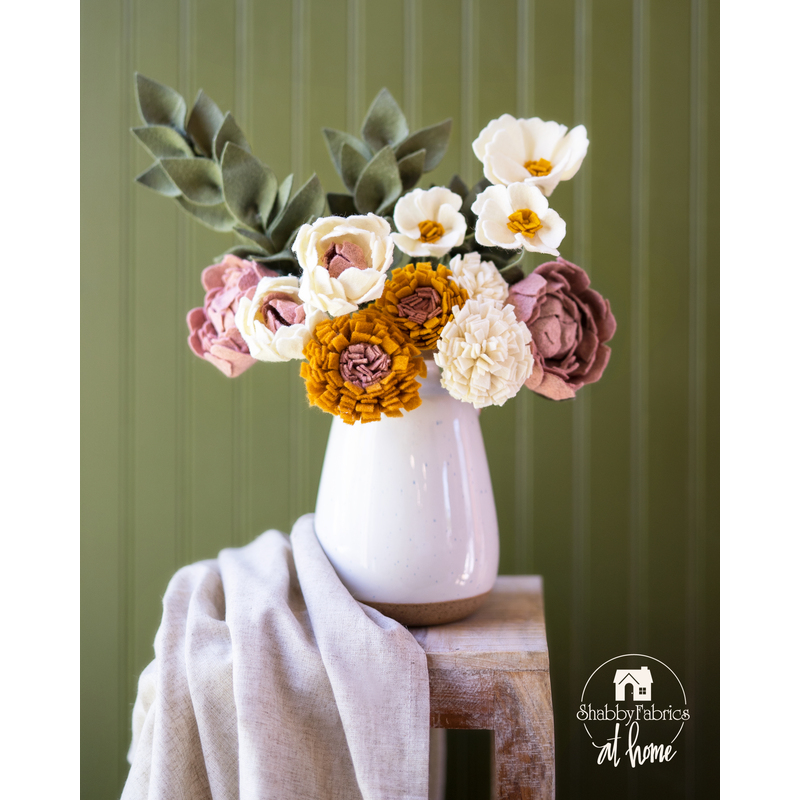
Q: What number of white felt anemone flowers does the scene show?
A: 3